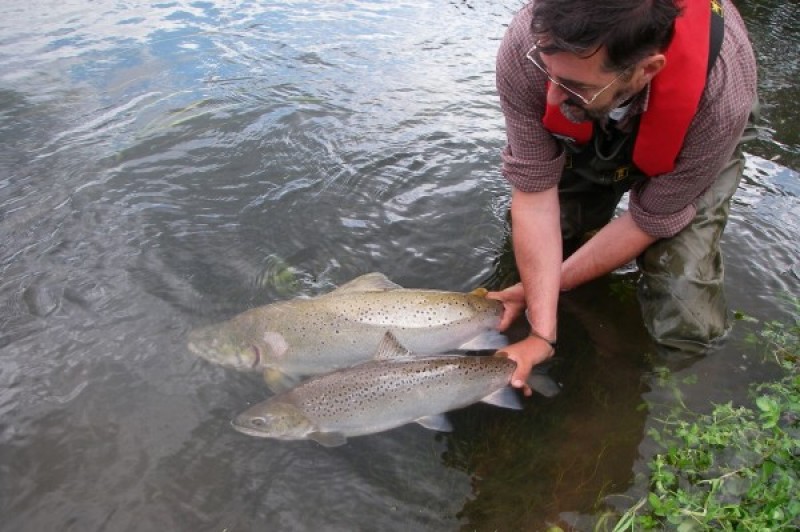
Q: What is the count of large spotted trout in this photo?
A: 2